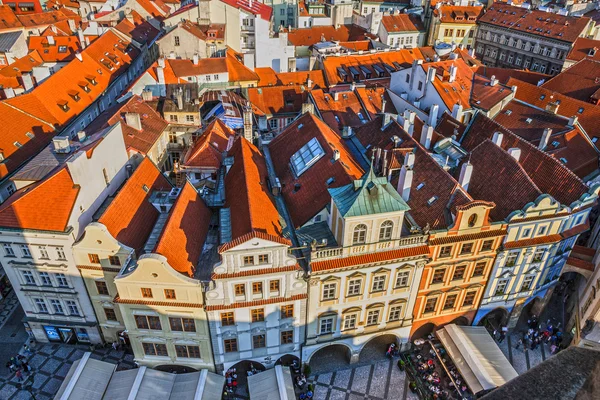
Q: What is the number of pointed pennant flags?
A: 0